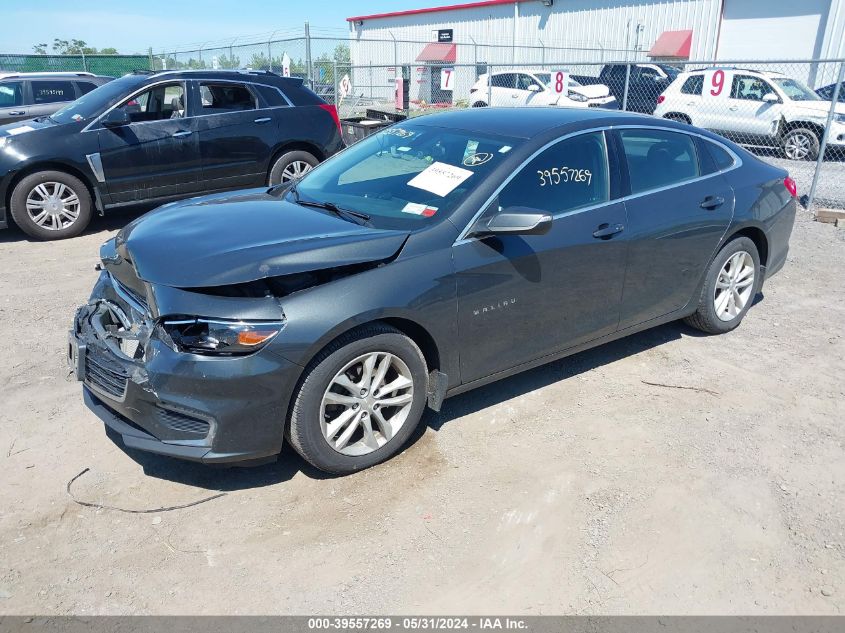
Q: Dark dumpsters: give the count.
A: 1